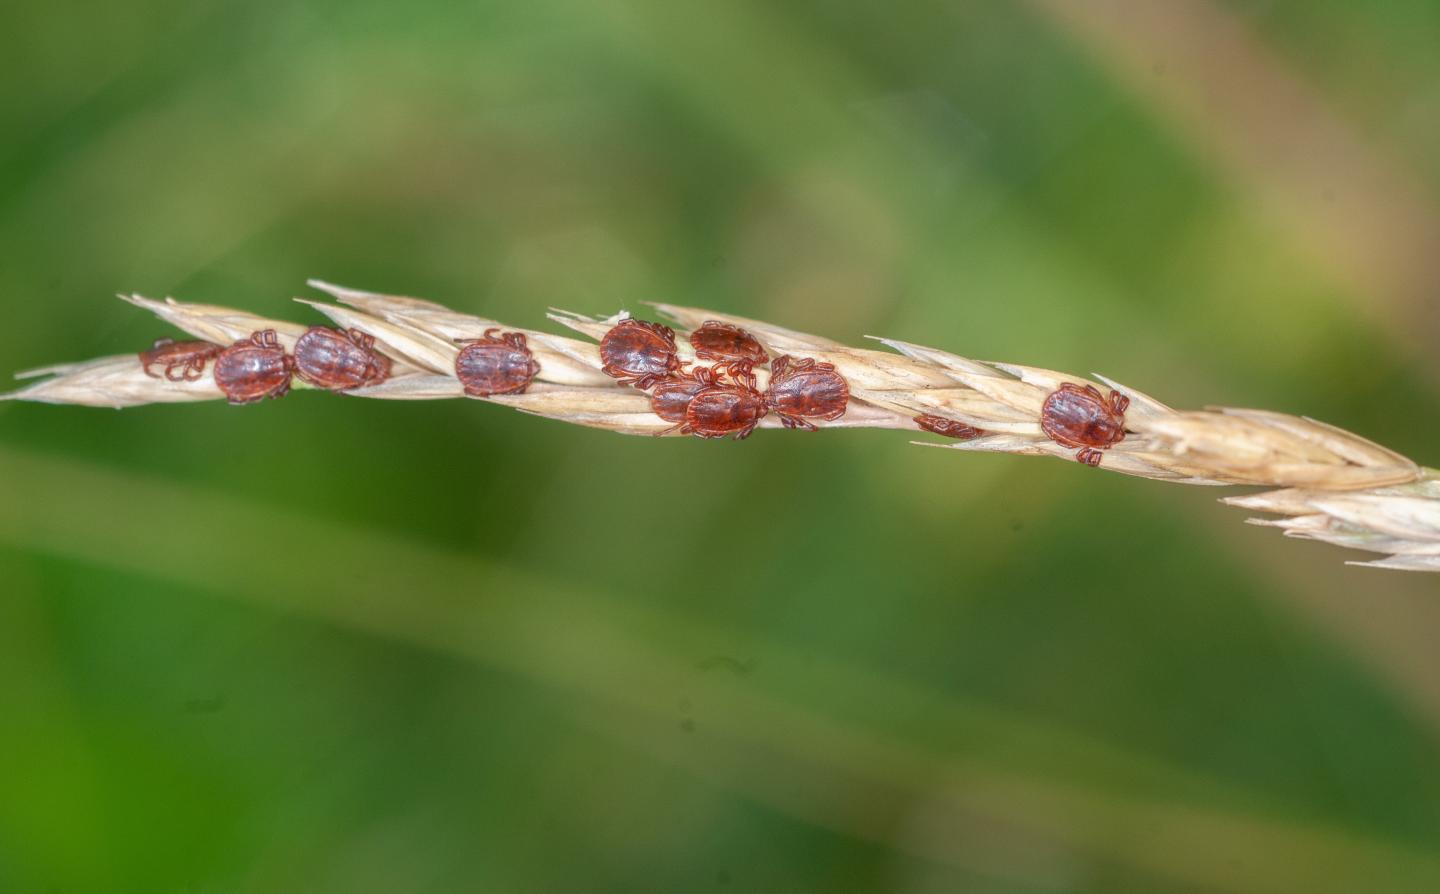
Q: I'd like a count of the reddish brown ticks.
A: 11